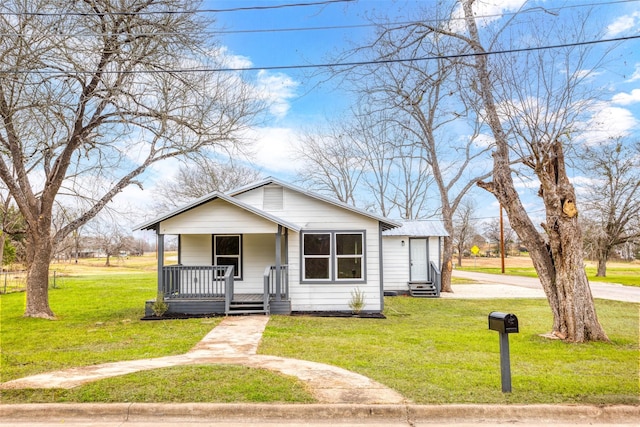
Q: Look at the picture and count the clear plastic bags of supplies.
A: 0